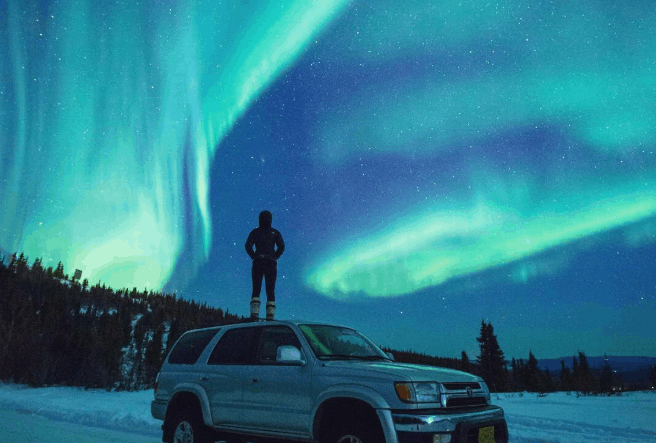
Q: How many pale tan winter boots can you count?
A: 2